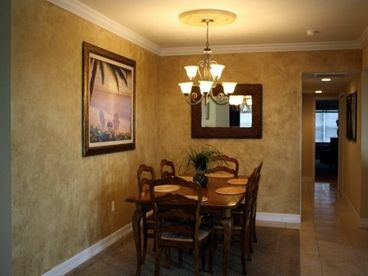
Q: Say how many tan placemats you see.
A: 6